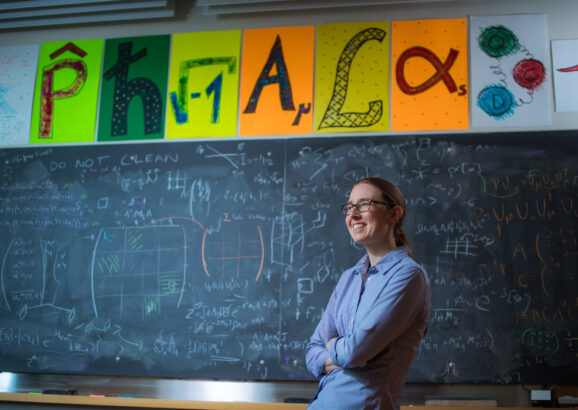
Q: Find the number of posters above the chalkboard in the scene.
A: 9